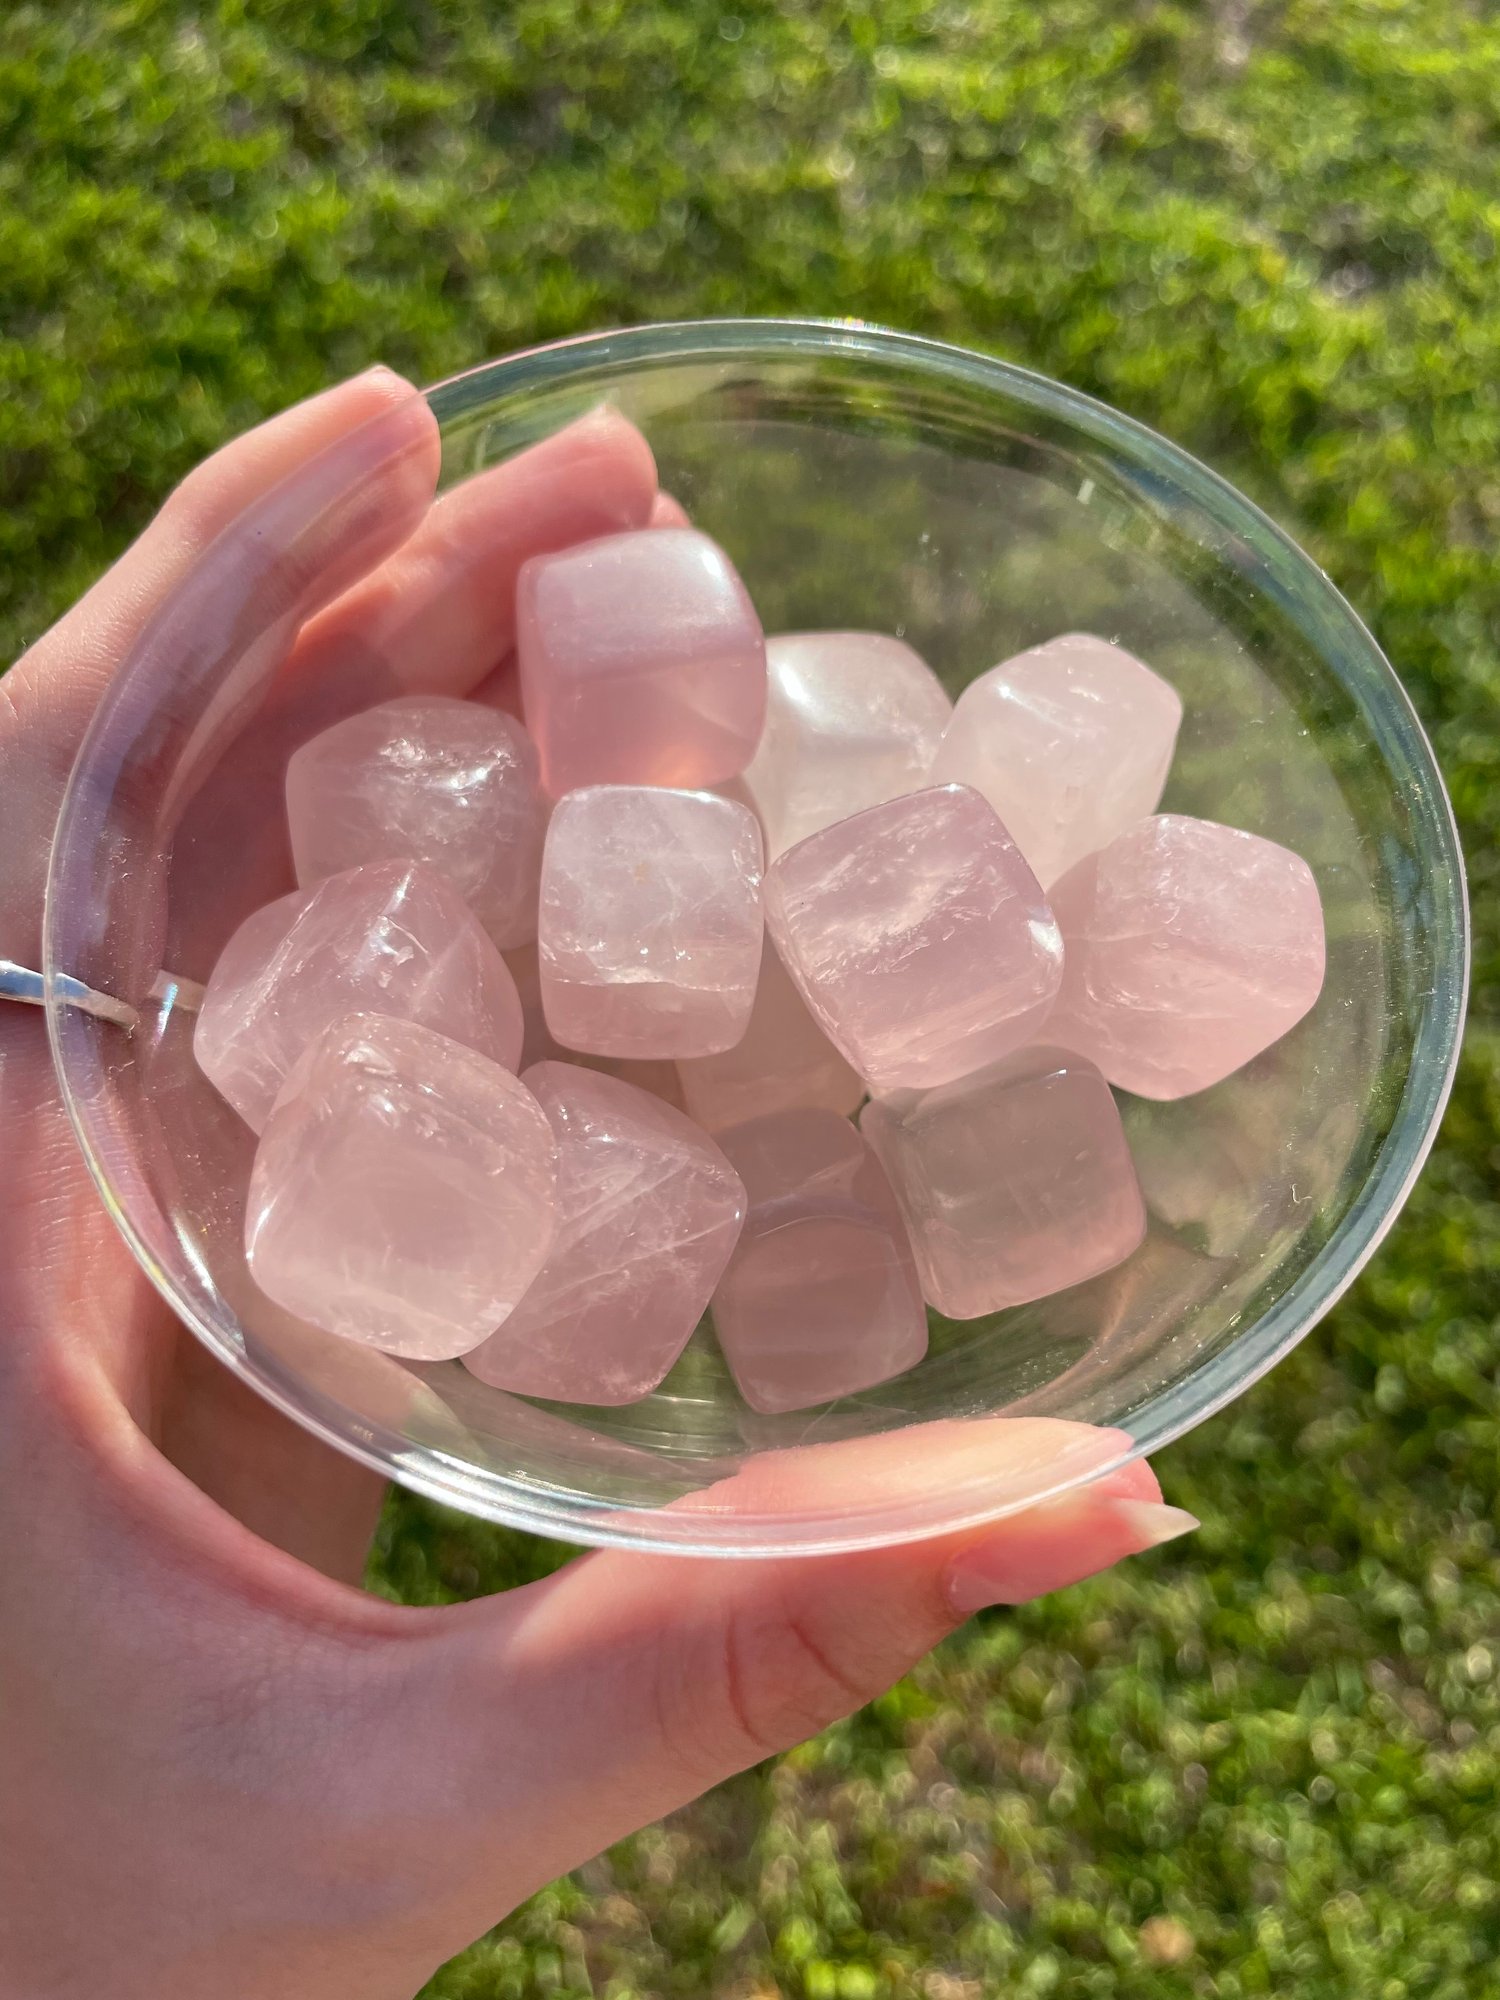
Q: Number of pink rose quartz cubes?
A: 13